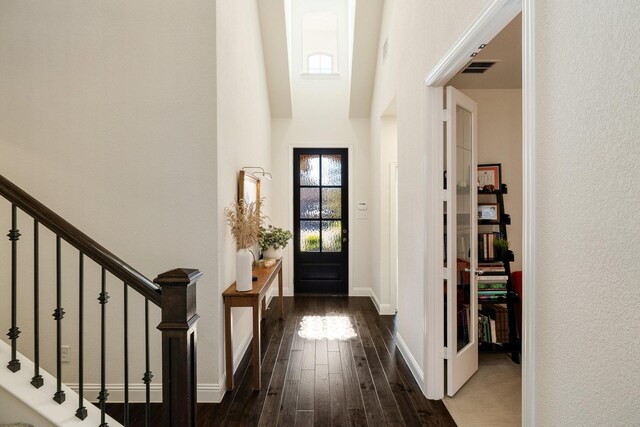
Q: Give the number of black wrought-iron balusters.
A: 7